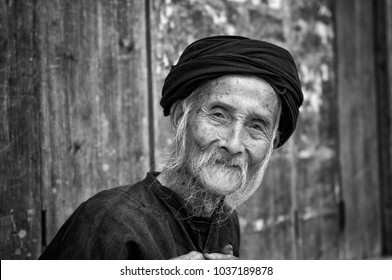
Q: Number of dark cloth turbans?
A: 1